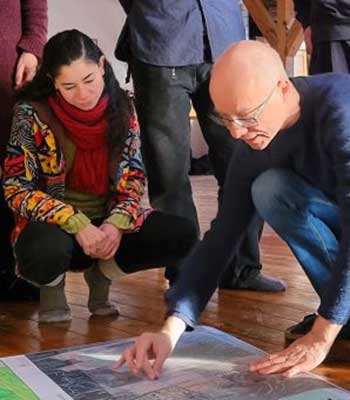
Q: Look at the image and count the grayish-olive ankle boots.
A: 2